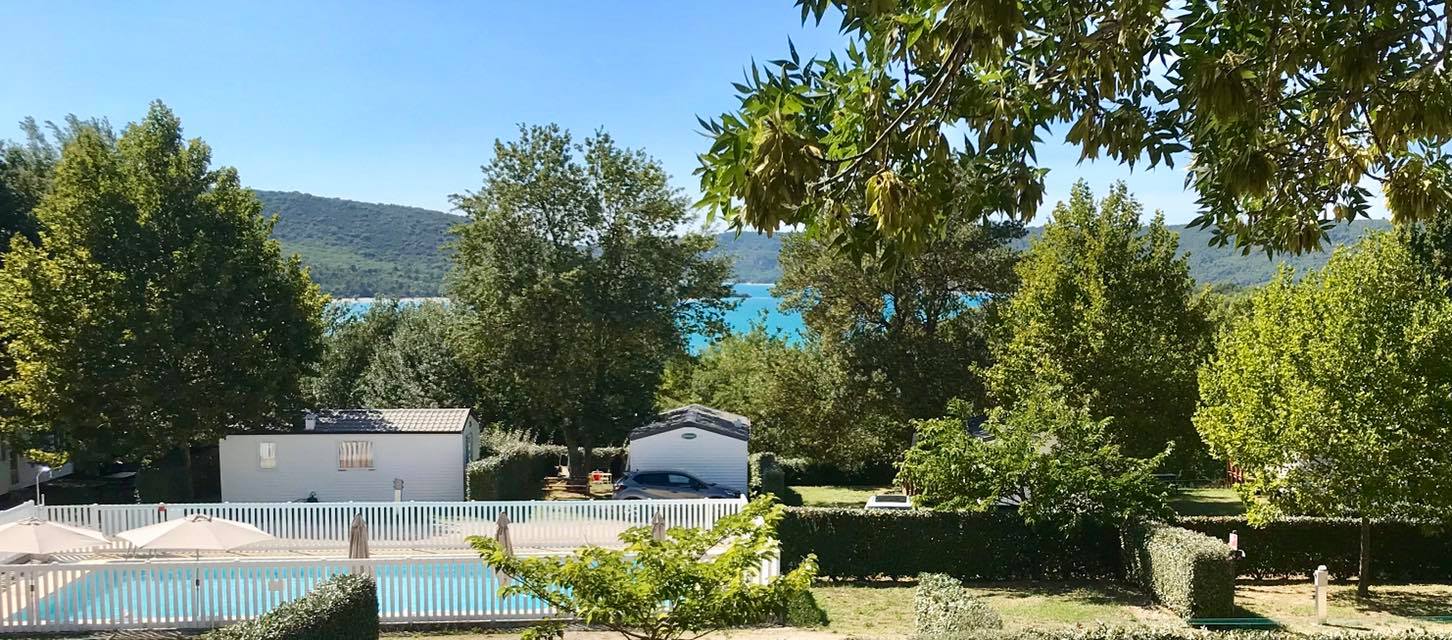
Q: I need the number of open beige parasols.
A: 2